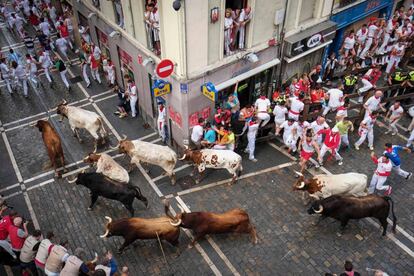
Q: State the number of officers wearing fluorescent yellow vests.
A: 3